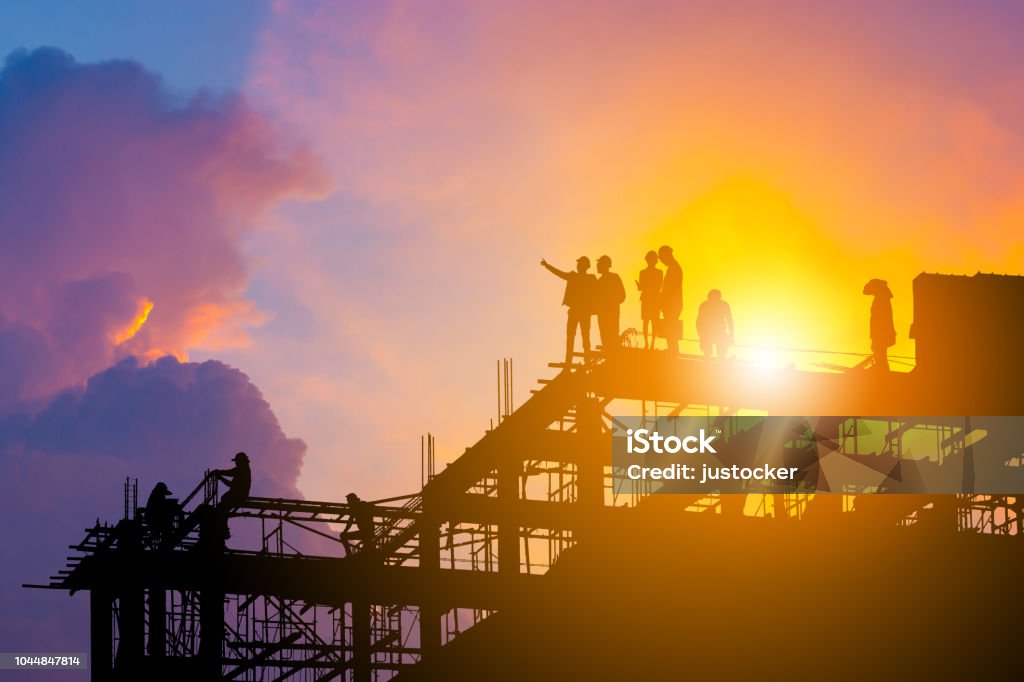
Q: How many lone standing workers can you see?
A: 2